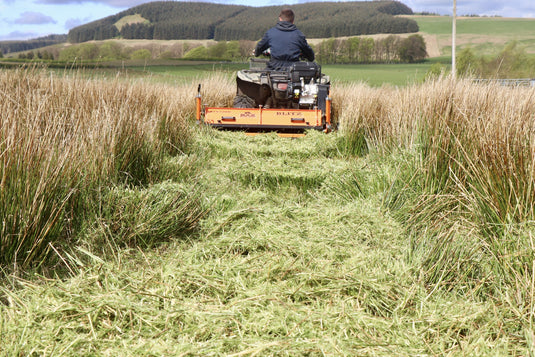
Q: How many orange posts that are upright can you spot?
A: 2